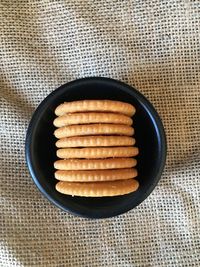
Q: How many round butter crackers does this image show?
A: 8